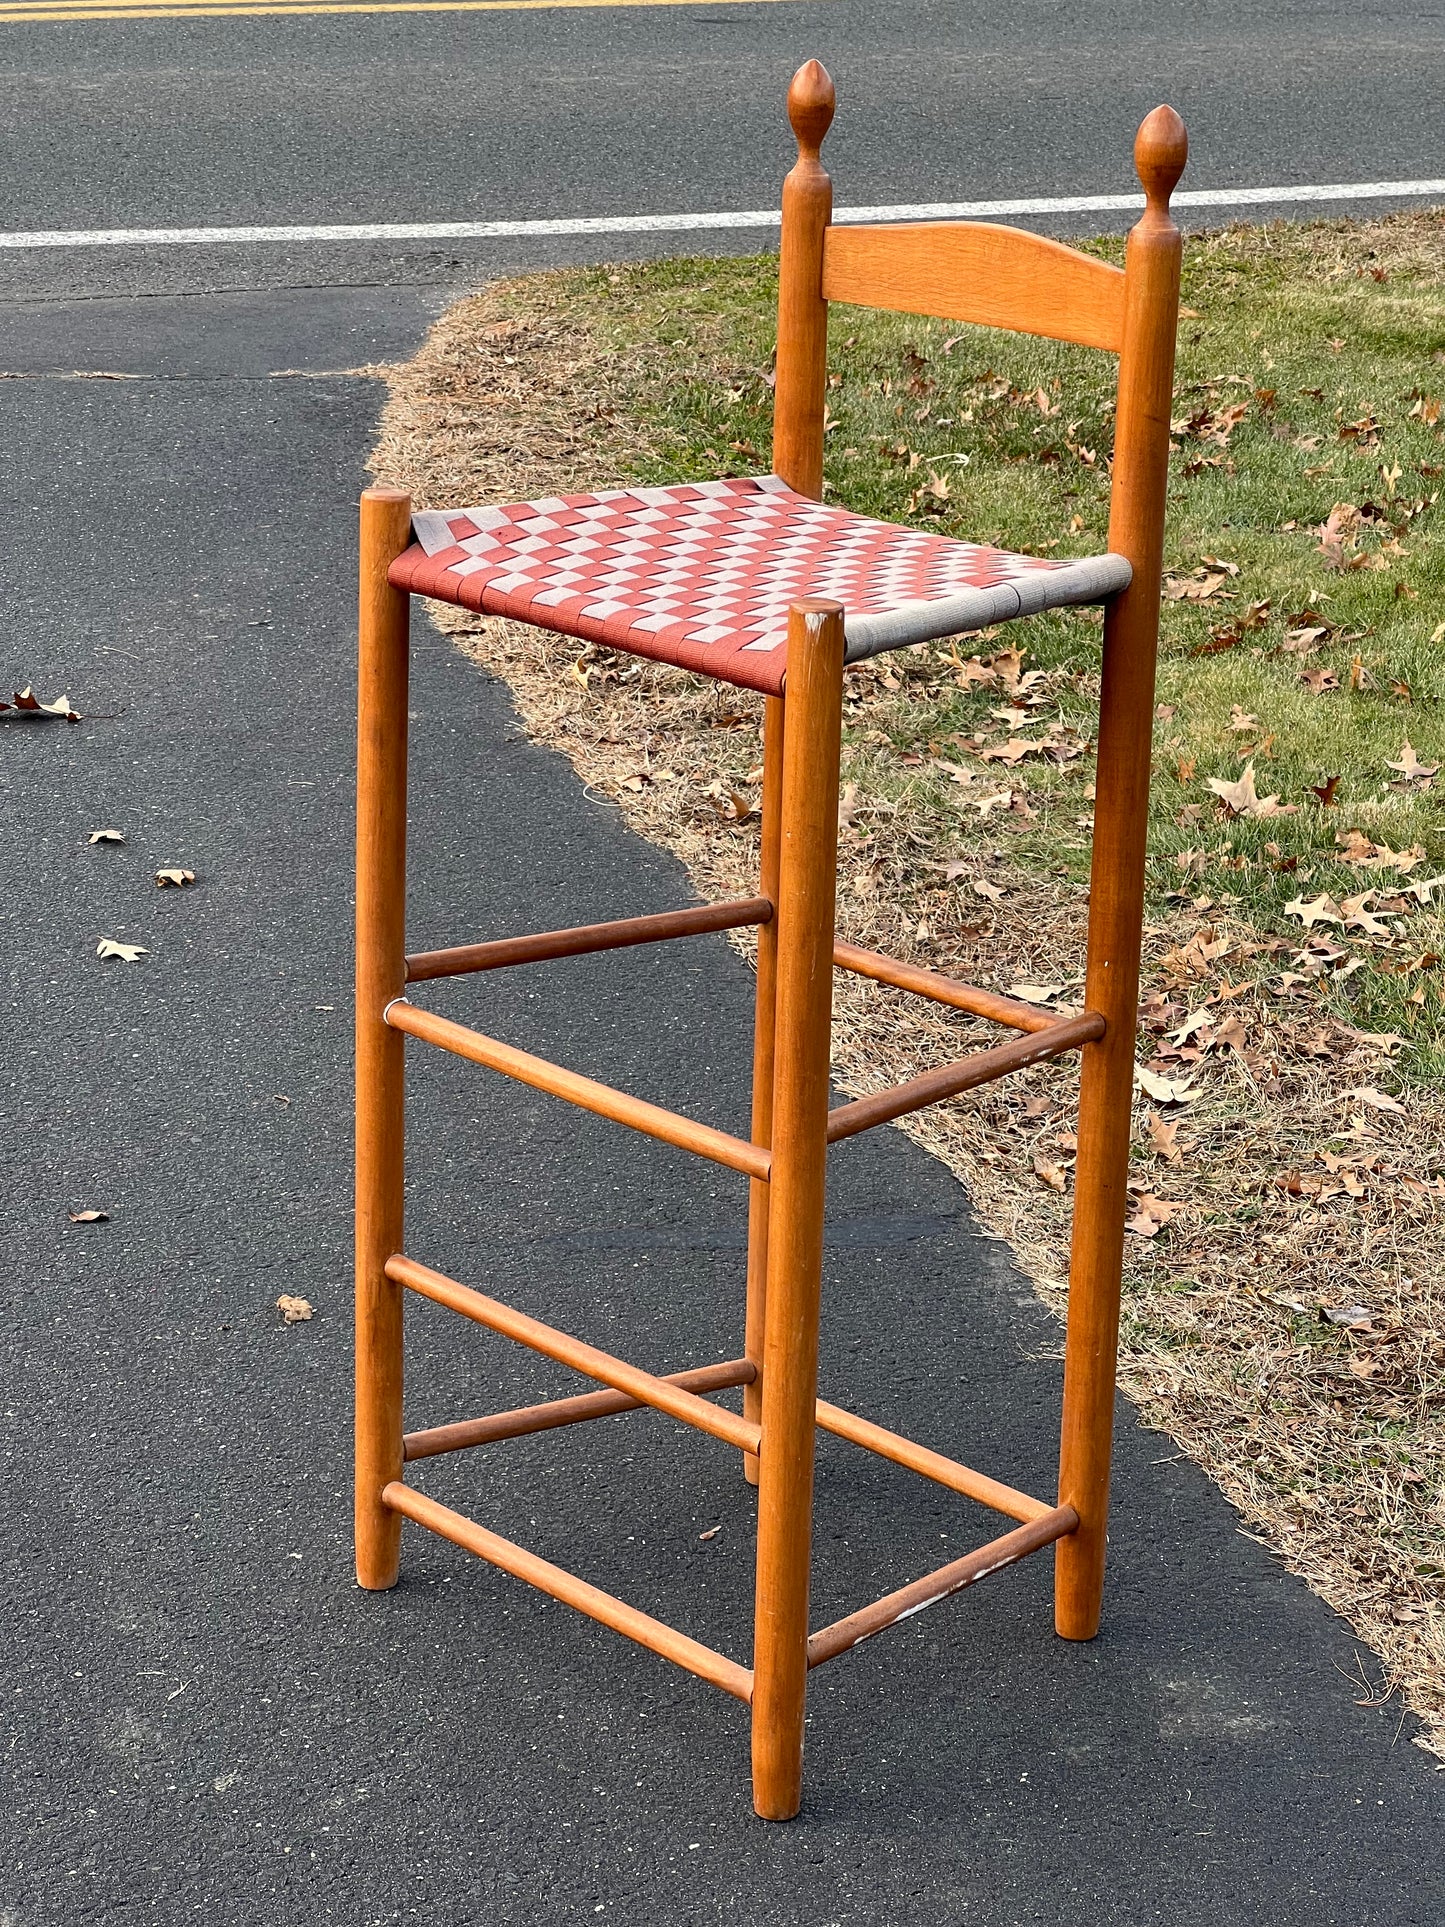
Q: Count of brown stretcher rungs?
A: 9